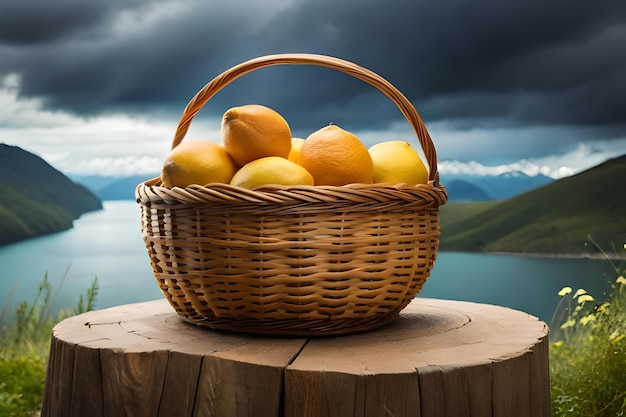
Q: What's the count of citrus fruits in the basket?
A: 6